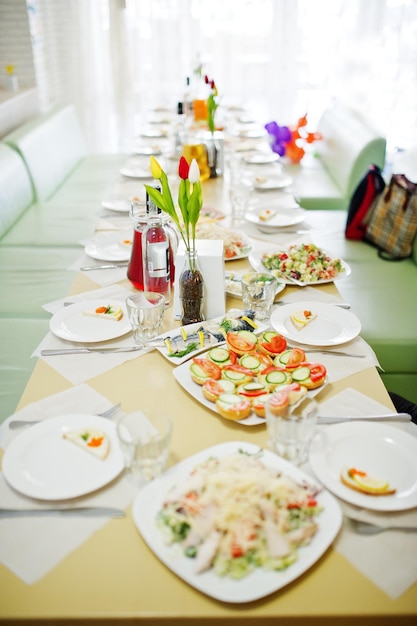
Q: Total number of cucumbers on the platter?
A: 14